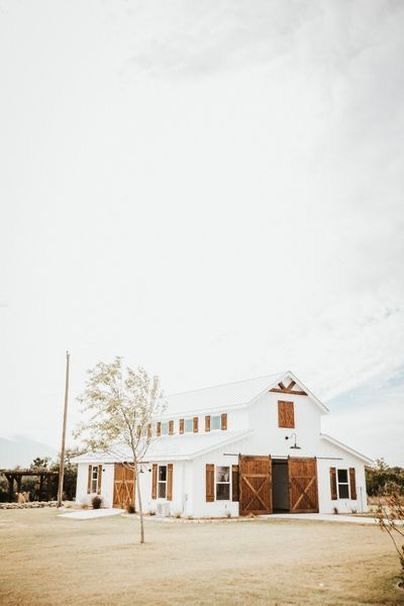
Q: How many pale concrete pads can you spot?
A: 2